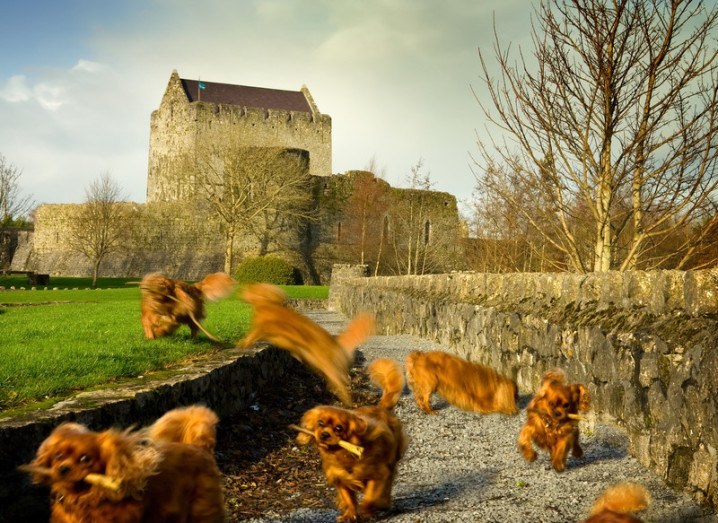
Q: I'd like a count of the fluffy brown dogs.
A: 7